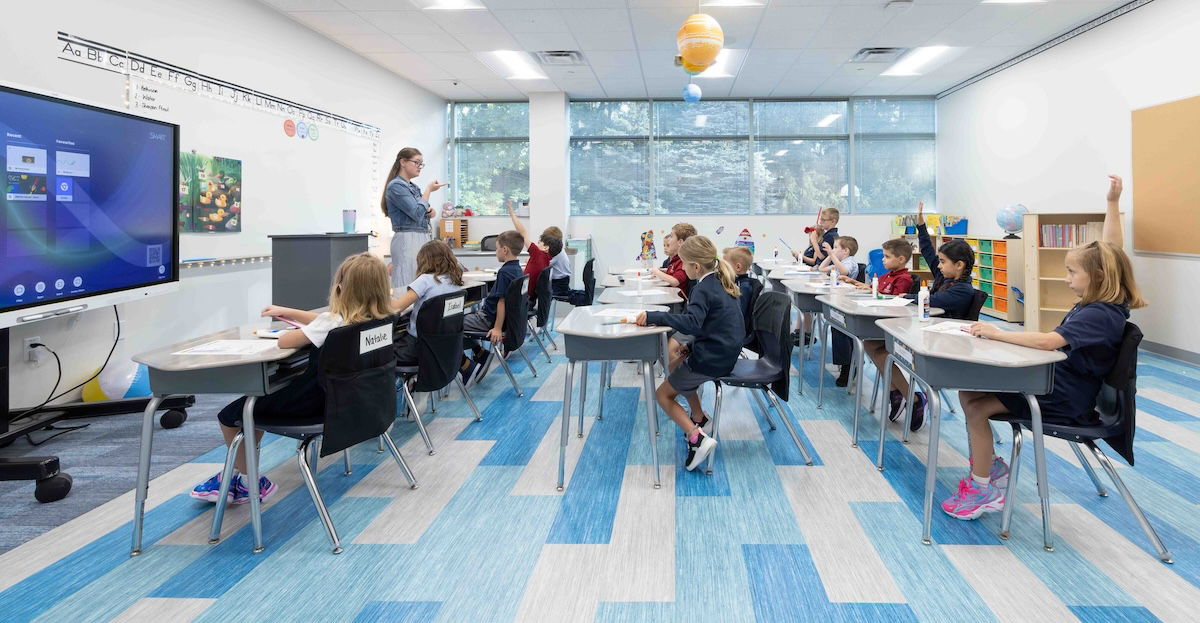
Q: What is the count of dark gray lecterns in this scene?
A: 1